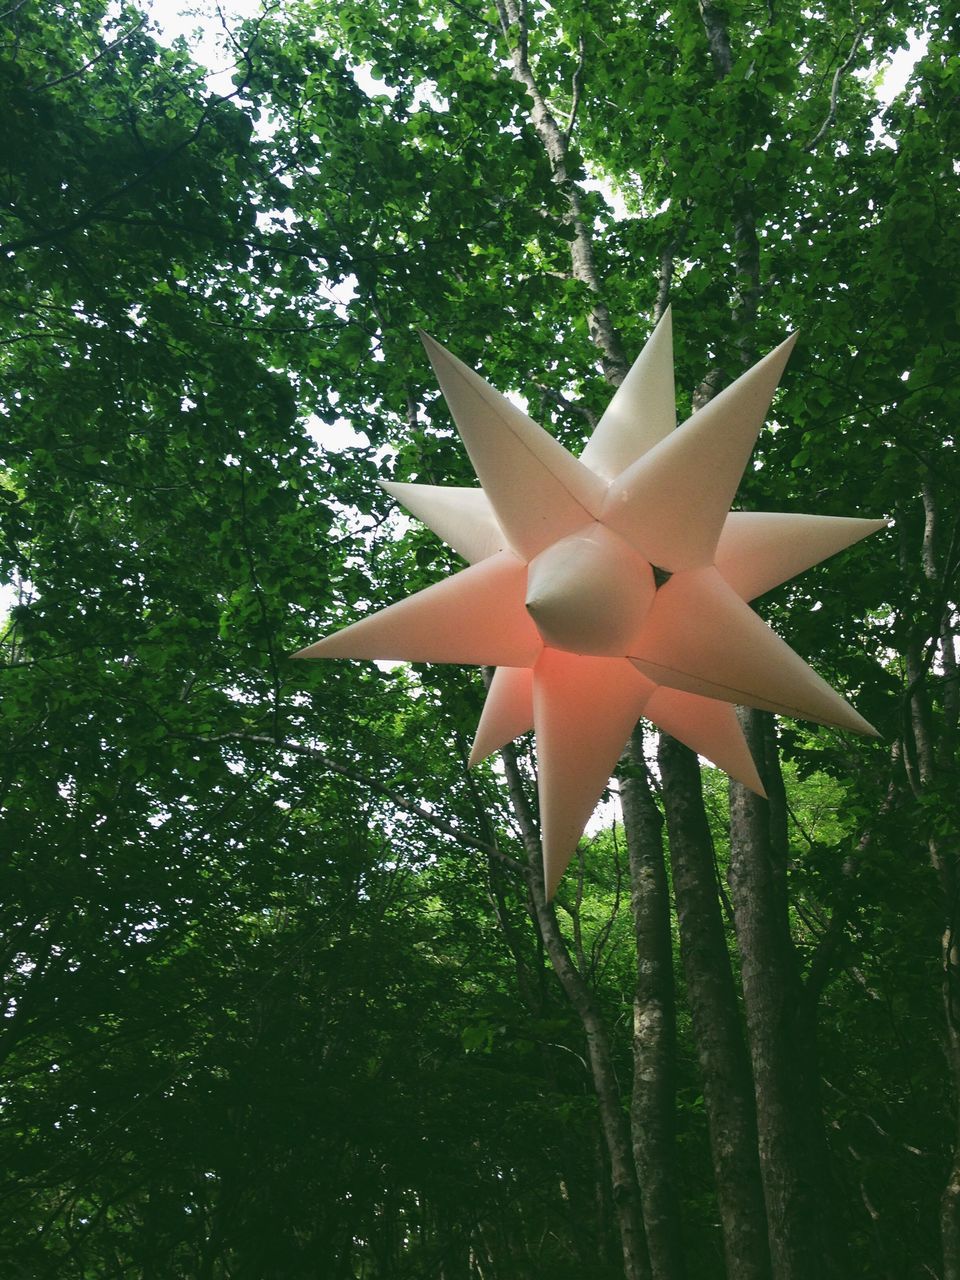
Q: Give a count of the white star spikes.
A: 11